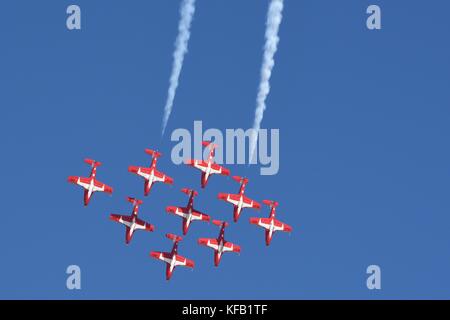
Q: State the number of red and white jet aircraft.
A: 9